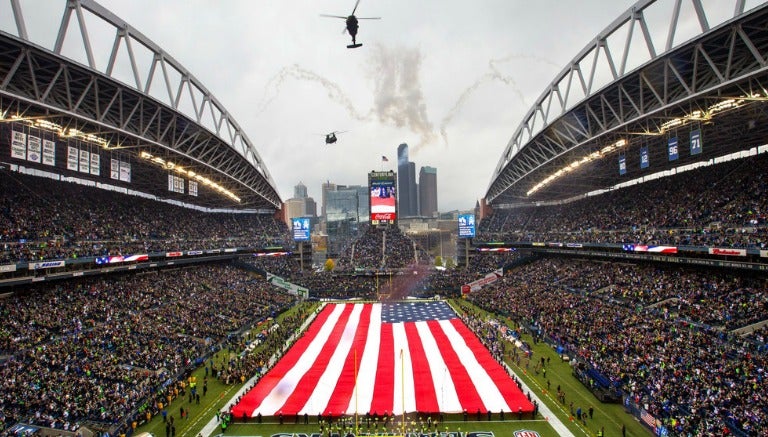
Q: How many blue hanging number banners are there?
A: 4